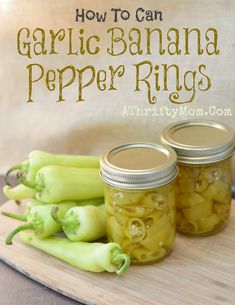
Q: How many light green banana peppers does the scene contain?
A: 7